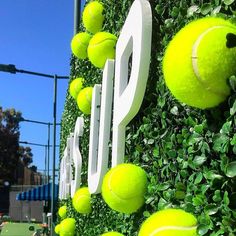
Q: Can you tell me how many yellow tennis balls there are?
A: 13